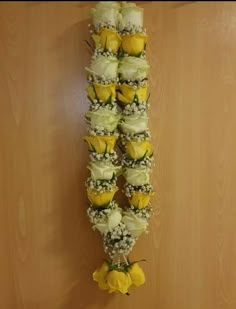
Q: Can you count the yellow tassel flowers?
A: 3